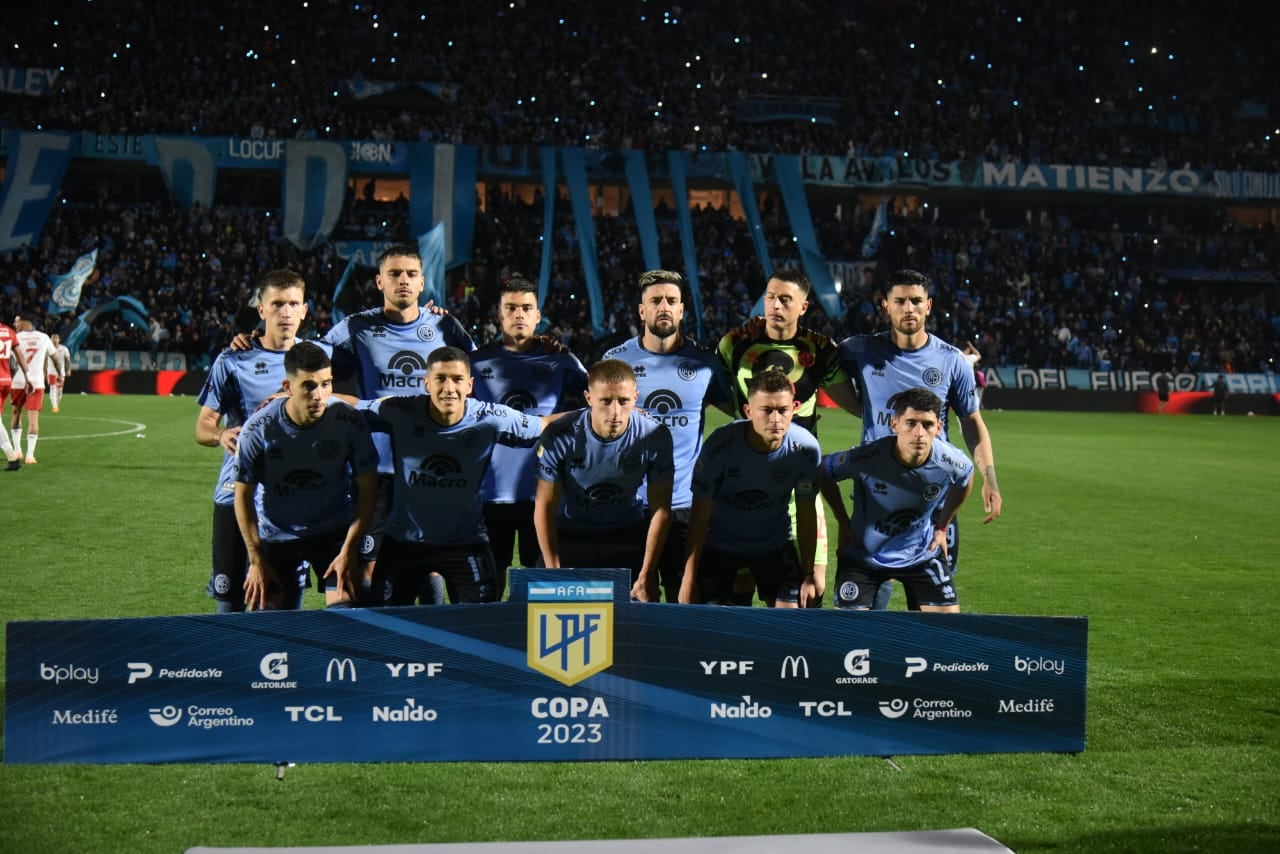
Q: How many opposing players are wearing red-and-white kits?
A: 3